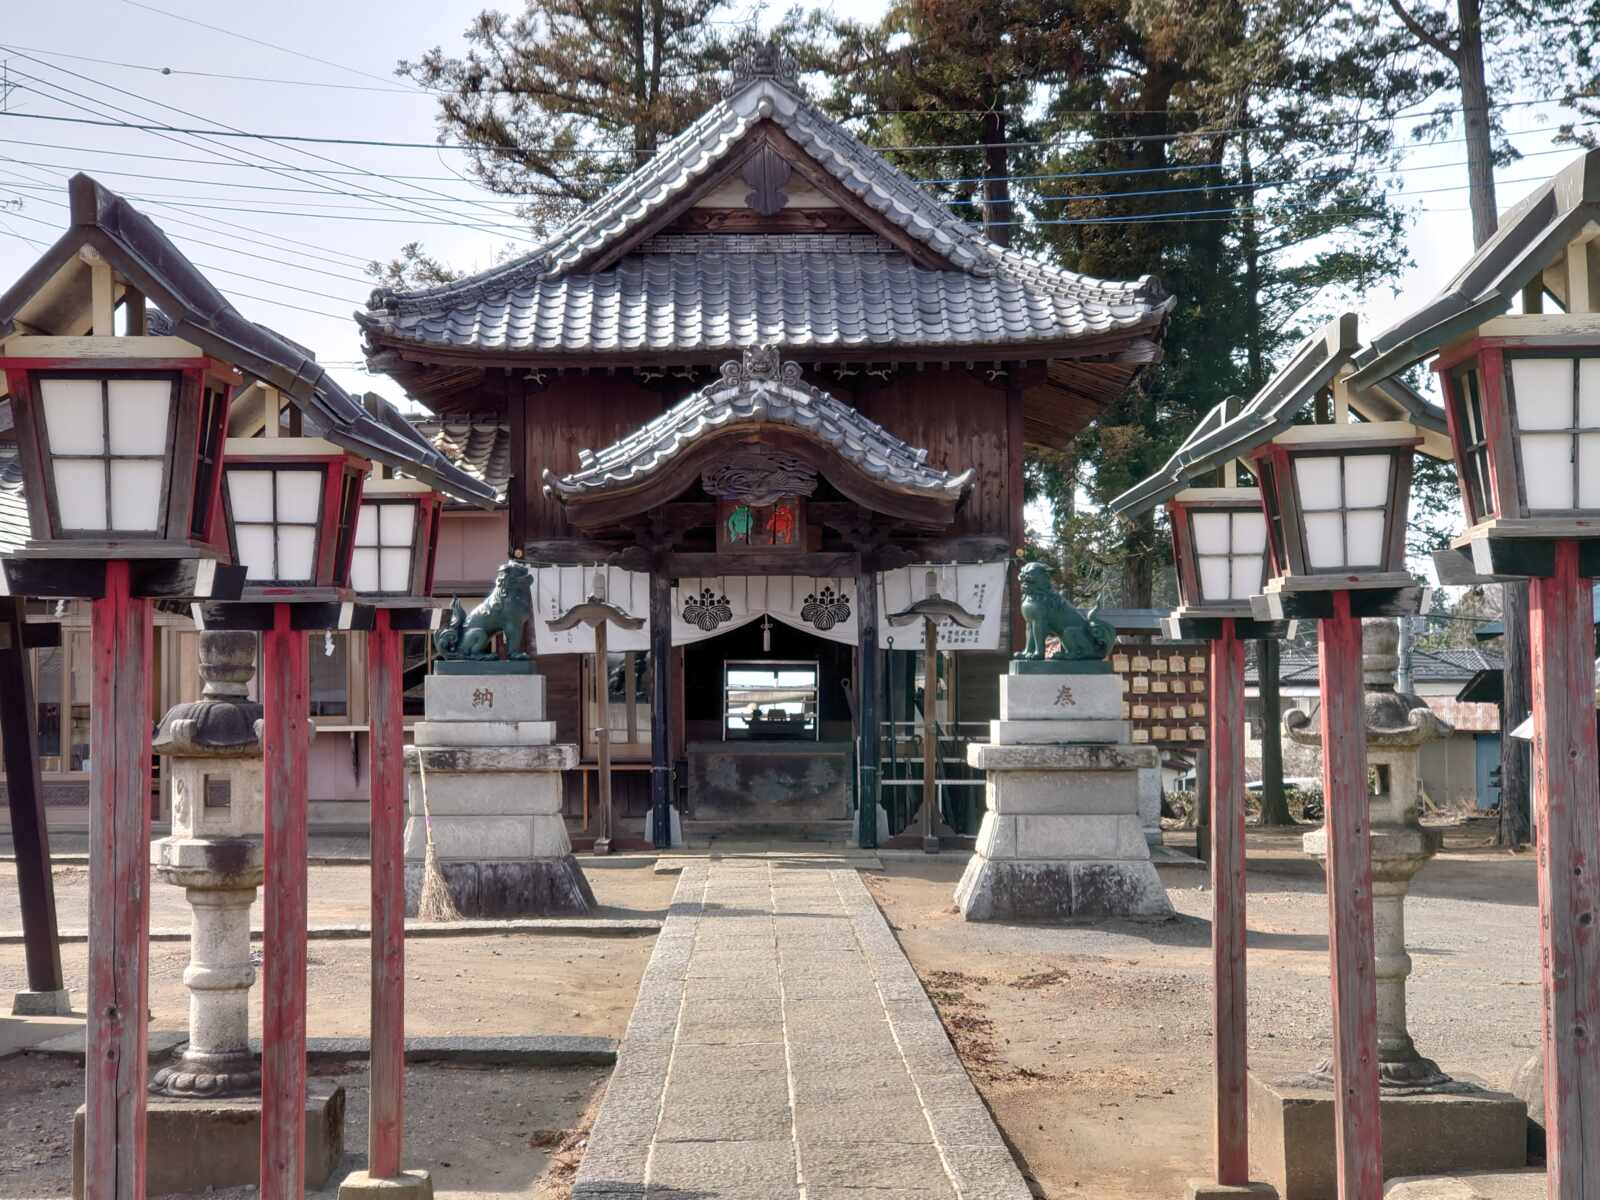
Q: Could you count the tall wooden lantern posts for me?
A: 6